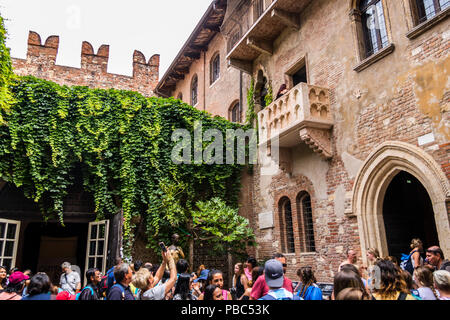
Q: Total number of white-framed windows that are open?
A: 2